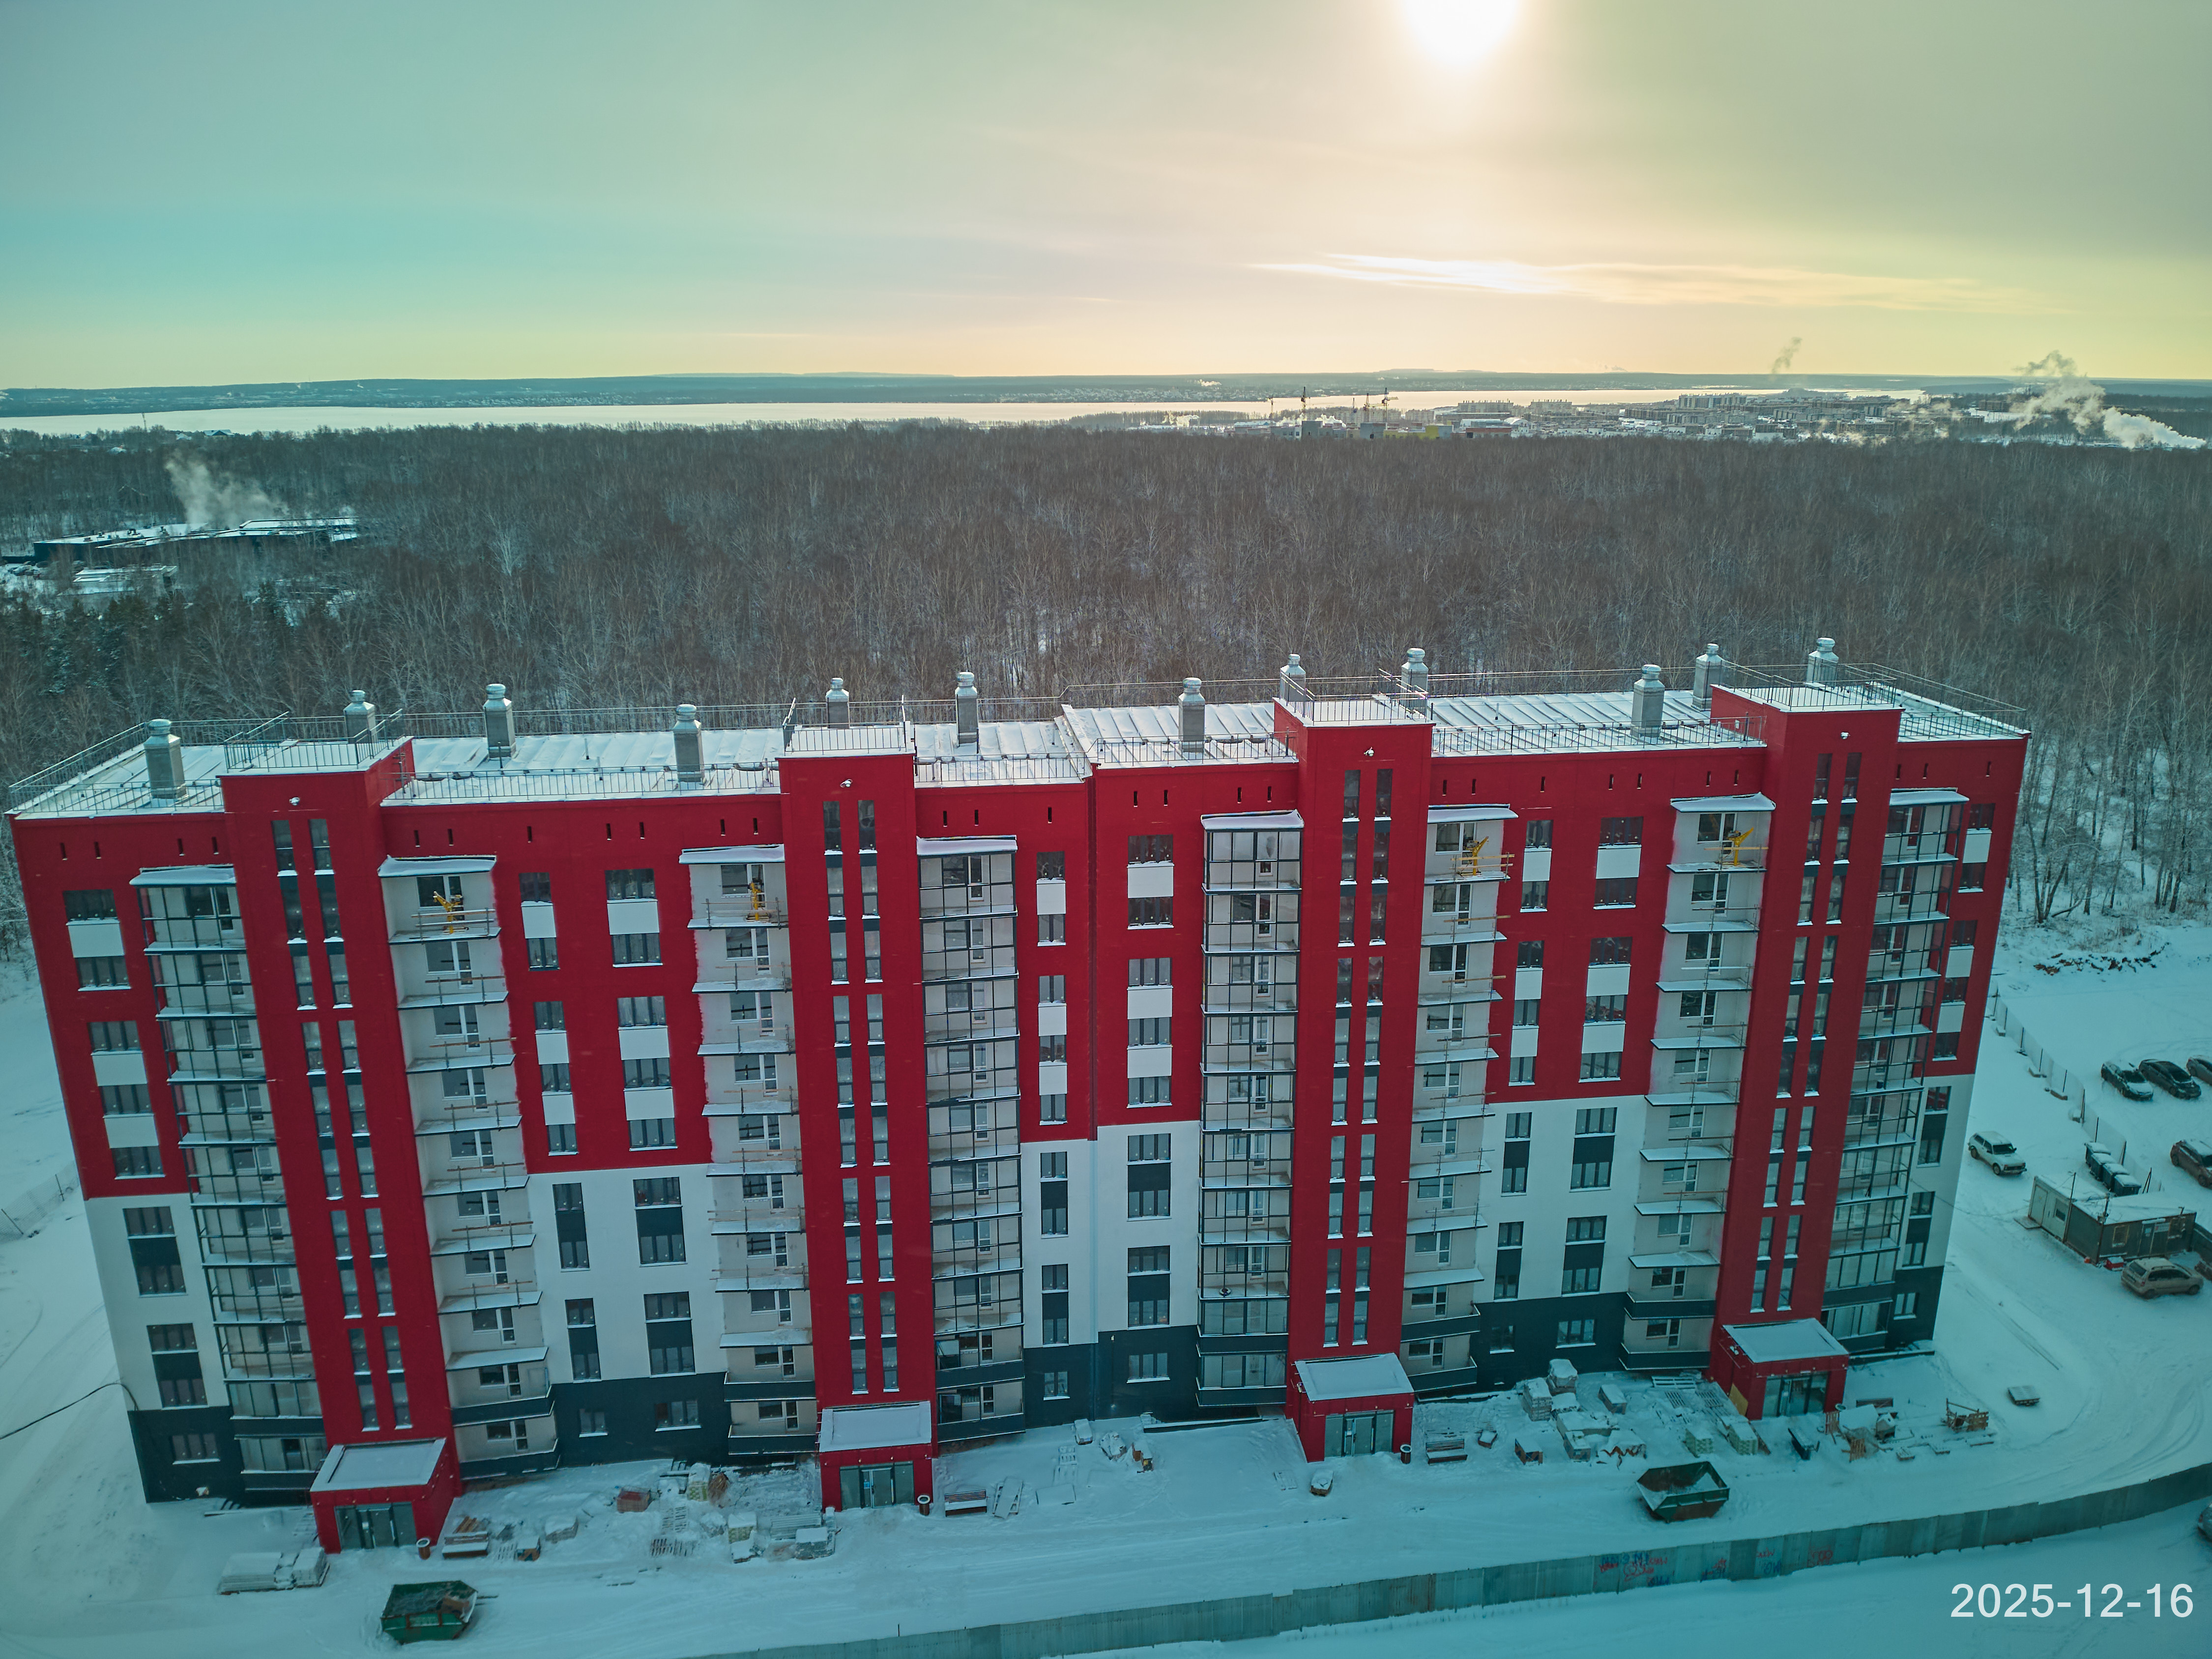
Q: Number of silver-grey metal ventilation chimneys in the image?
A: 12